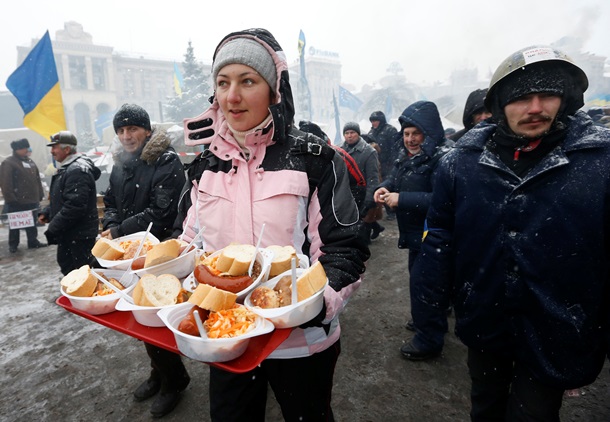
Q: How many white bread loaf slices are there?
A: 8